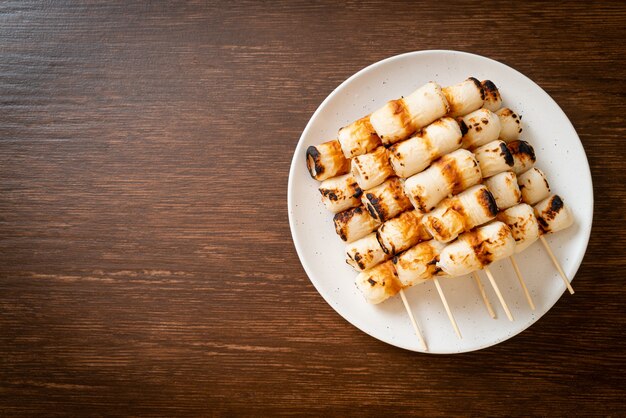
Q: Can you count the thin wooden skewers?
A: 6